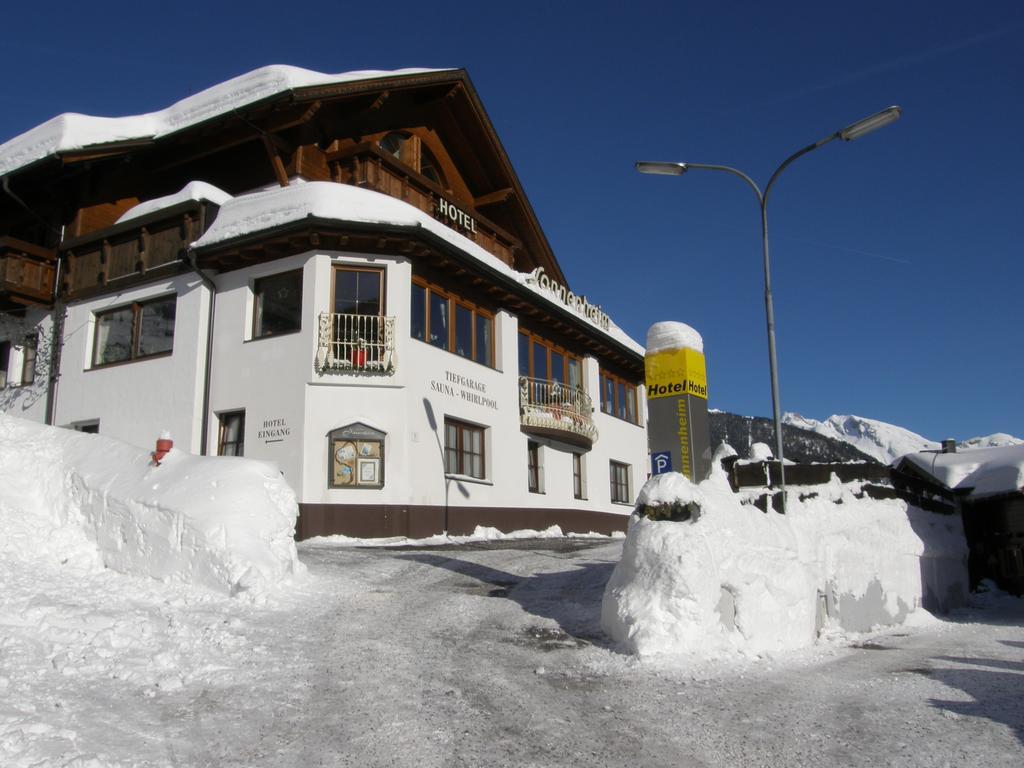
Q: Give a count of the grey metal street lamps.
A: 1